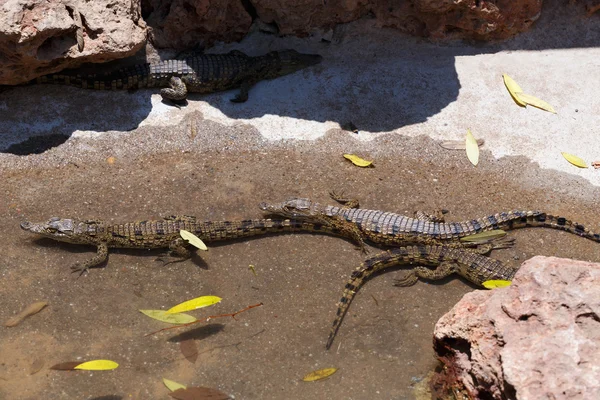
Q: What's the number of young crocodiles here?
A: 4